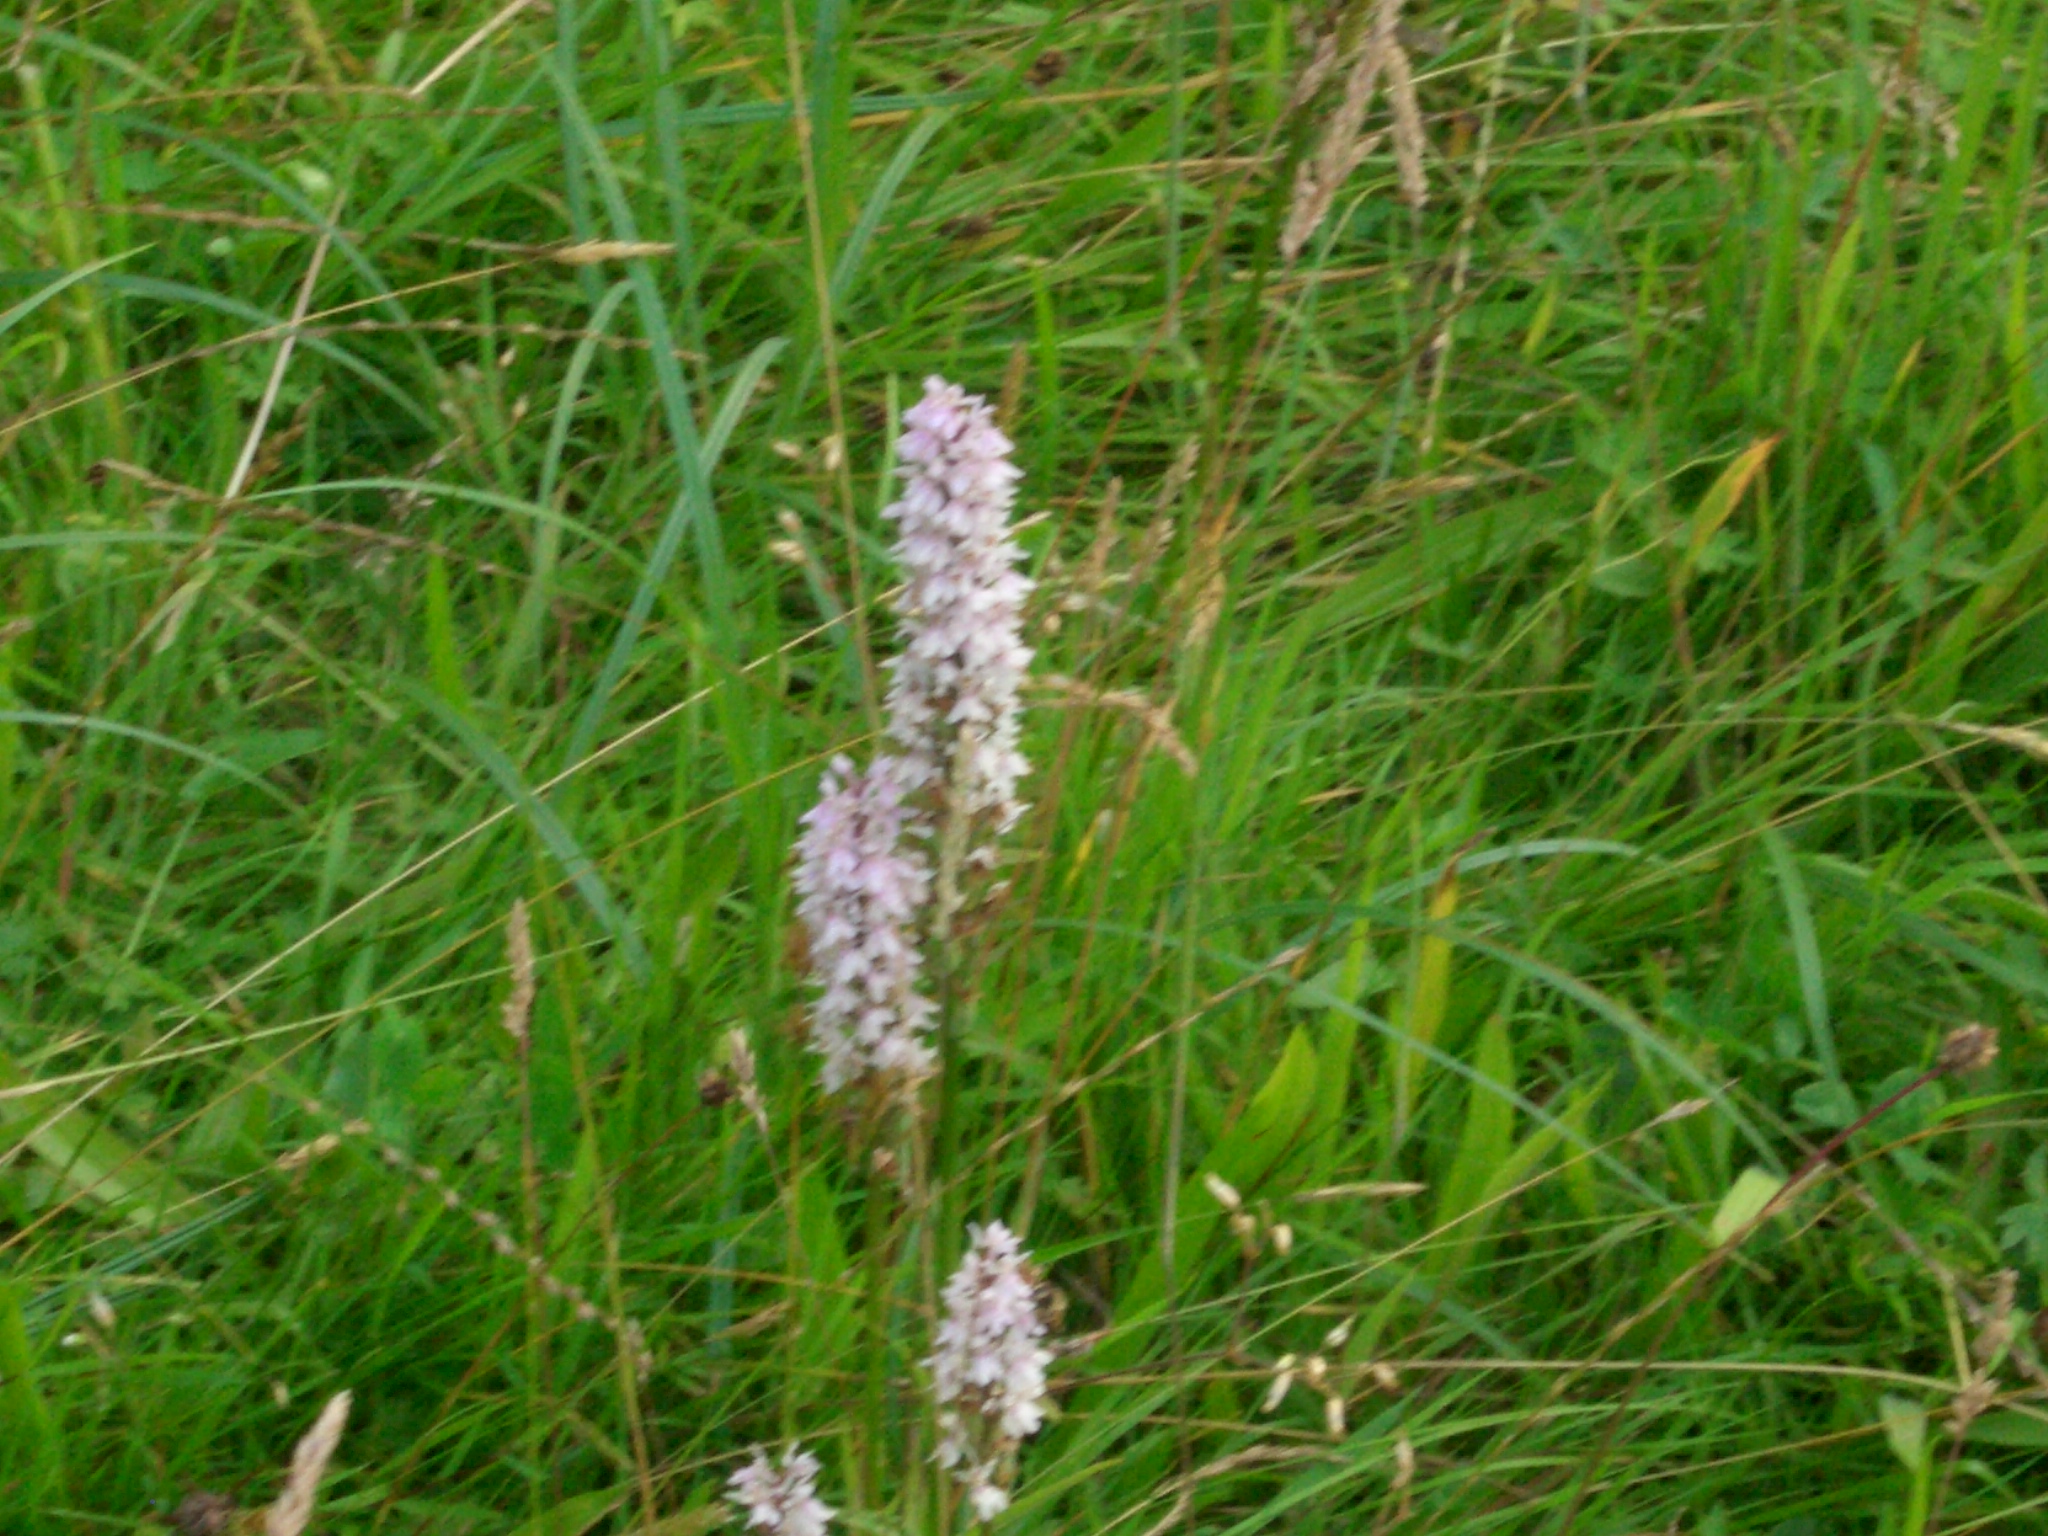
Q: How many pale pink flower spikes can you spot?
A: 4